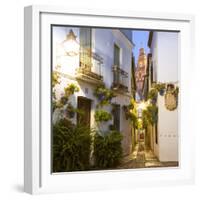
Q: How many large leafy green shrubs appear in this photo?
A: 2